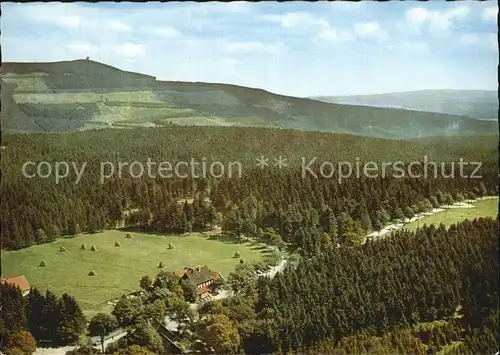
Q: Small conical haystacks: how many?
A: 10